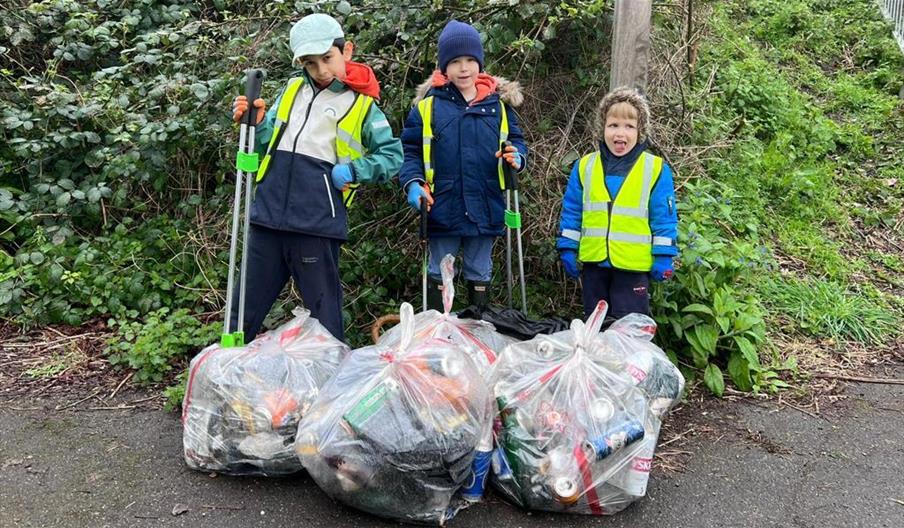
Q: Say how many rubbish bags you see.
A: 5